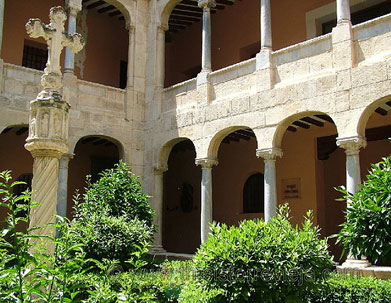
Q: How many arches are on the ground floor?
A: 6